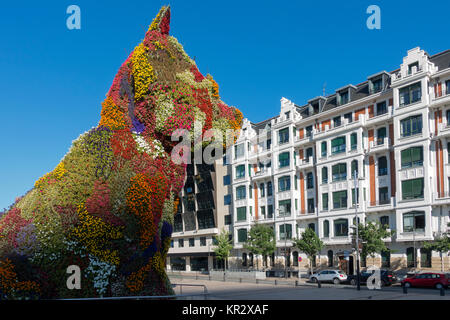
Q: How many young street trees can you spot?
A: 5